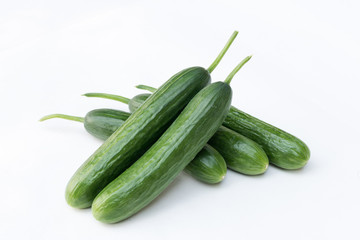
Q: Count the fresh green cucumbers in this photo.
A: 5